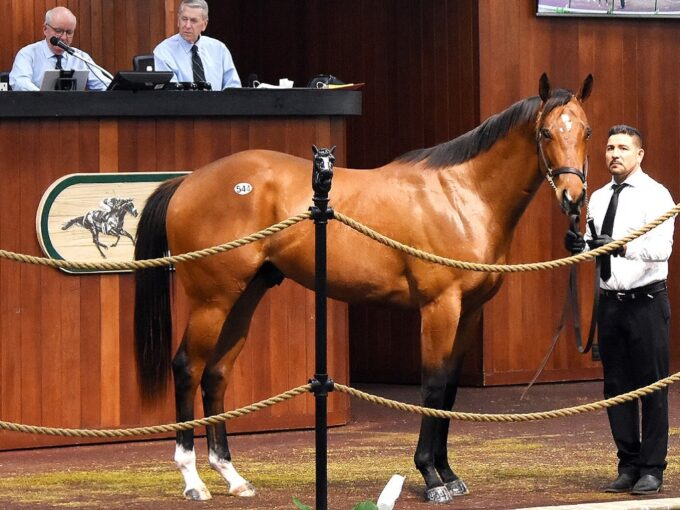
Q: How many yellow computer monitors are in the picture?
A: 0